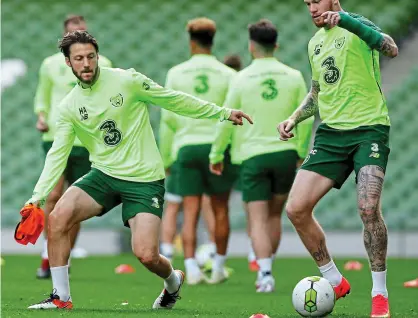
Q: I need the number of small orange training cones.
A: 4